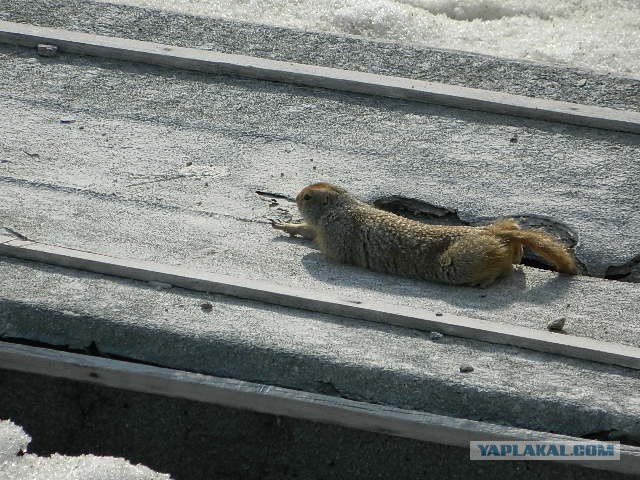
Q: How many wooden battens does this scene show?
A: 3